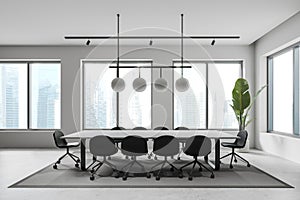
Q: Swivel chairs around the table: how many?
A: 10